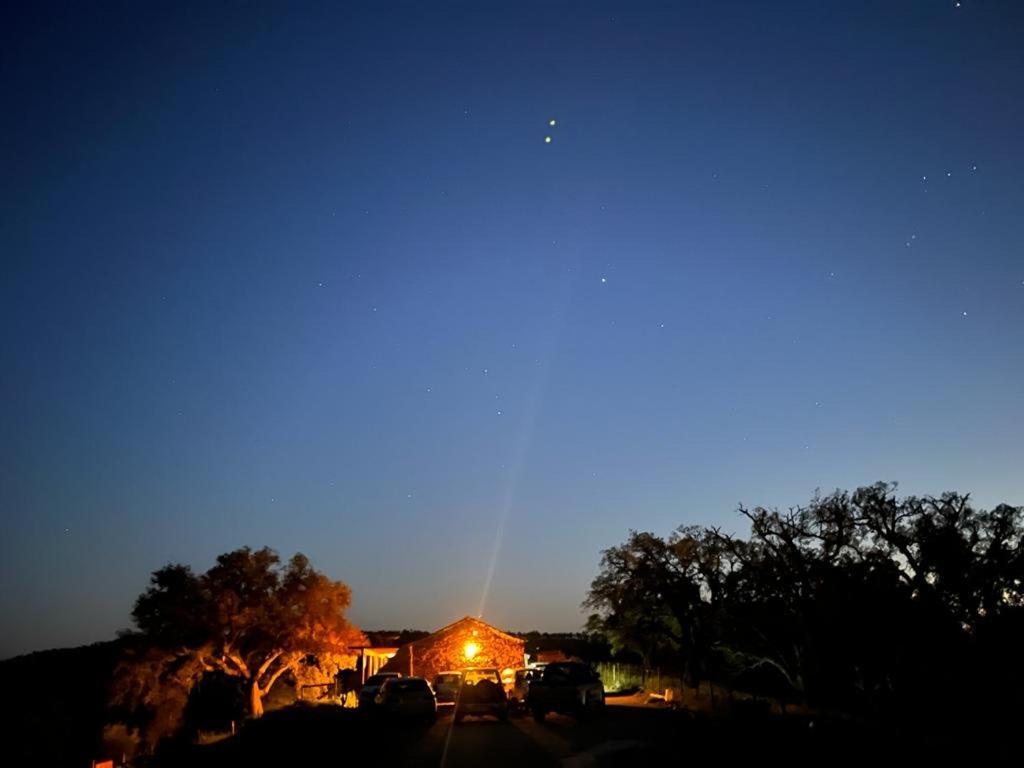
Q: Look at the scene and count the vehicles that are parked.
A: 6